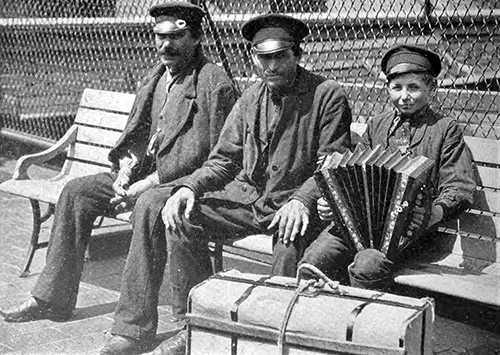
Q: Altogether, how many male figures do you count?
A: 3